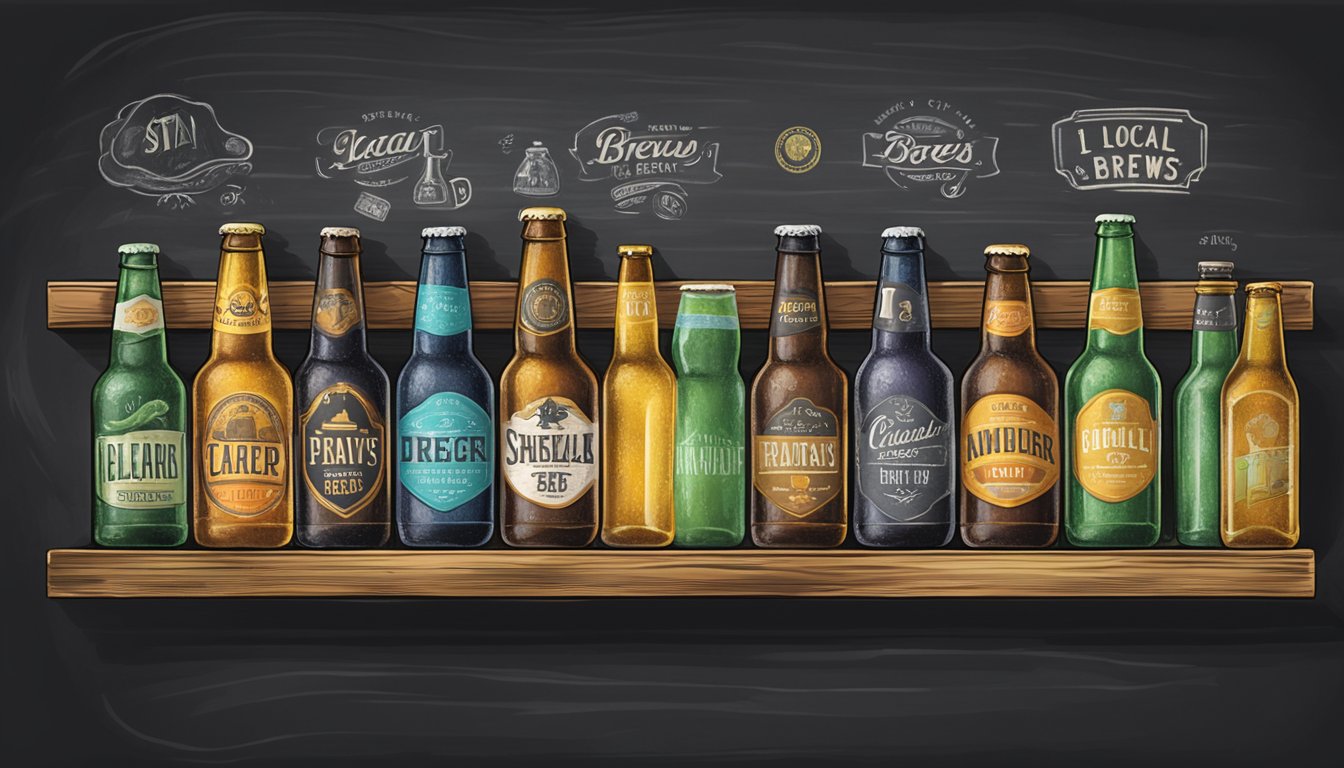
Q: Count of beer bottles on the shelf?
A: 13